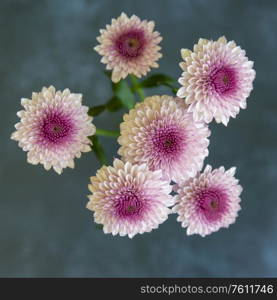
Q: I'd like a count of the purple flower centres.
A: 6